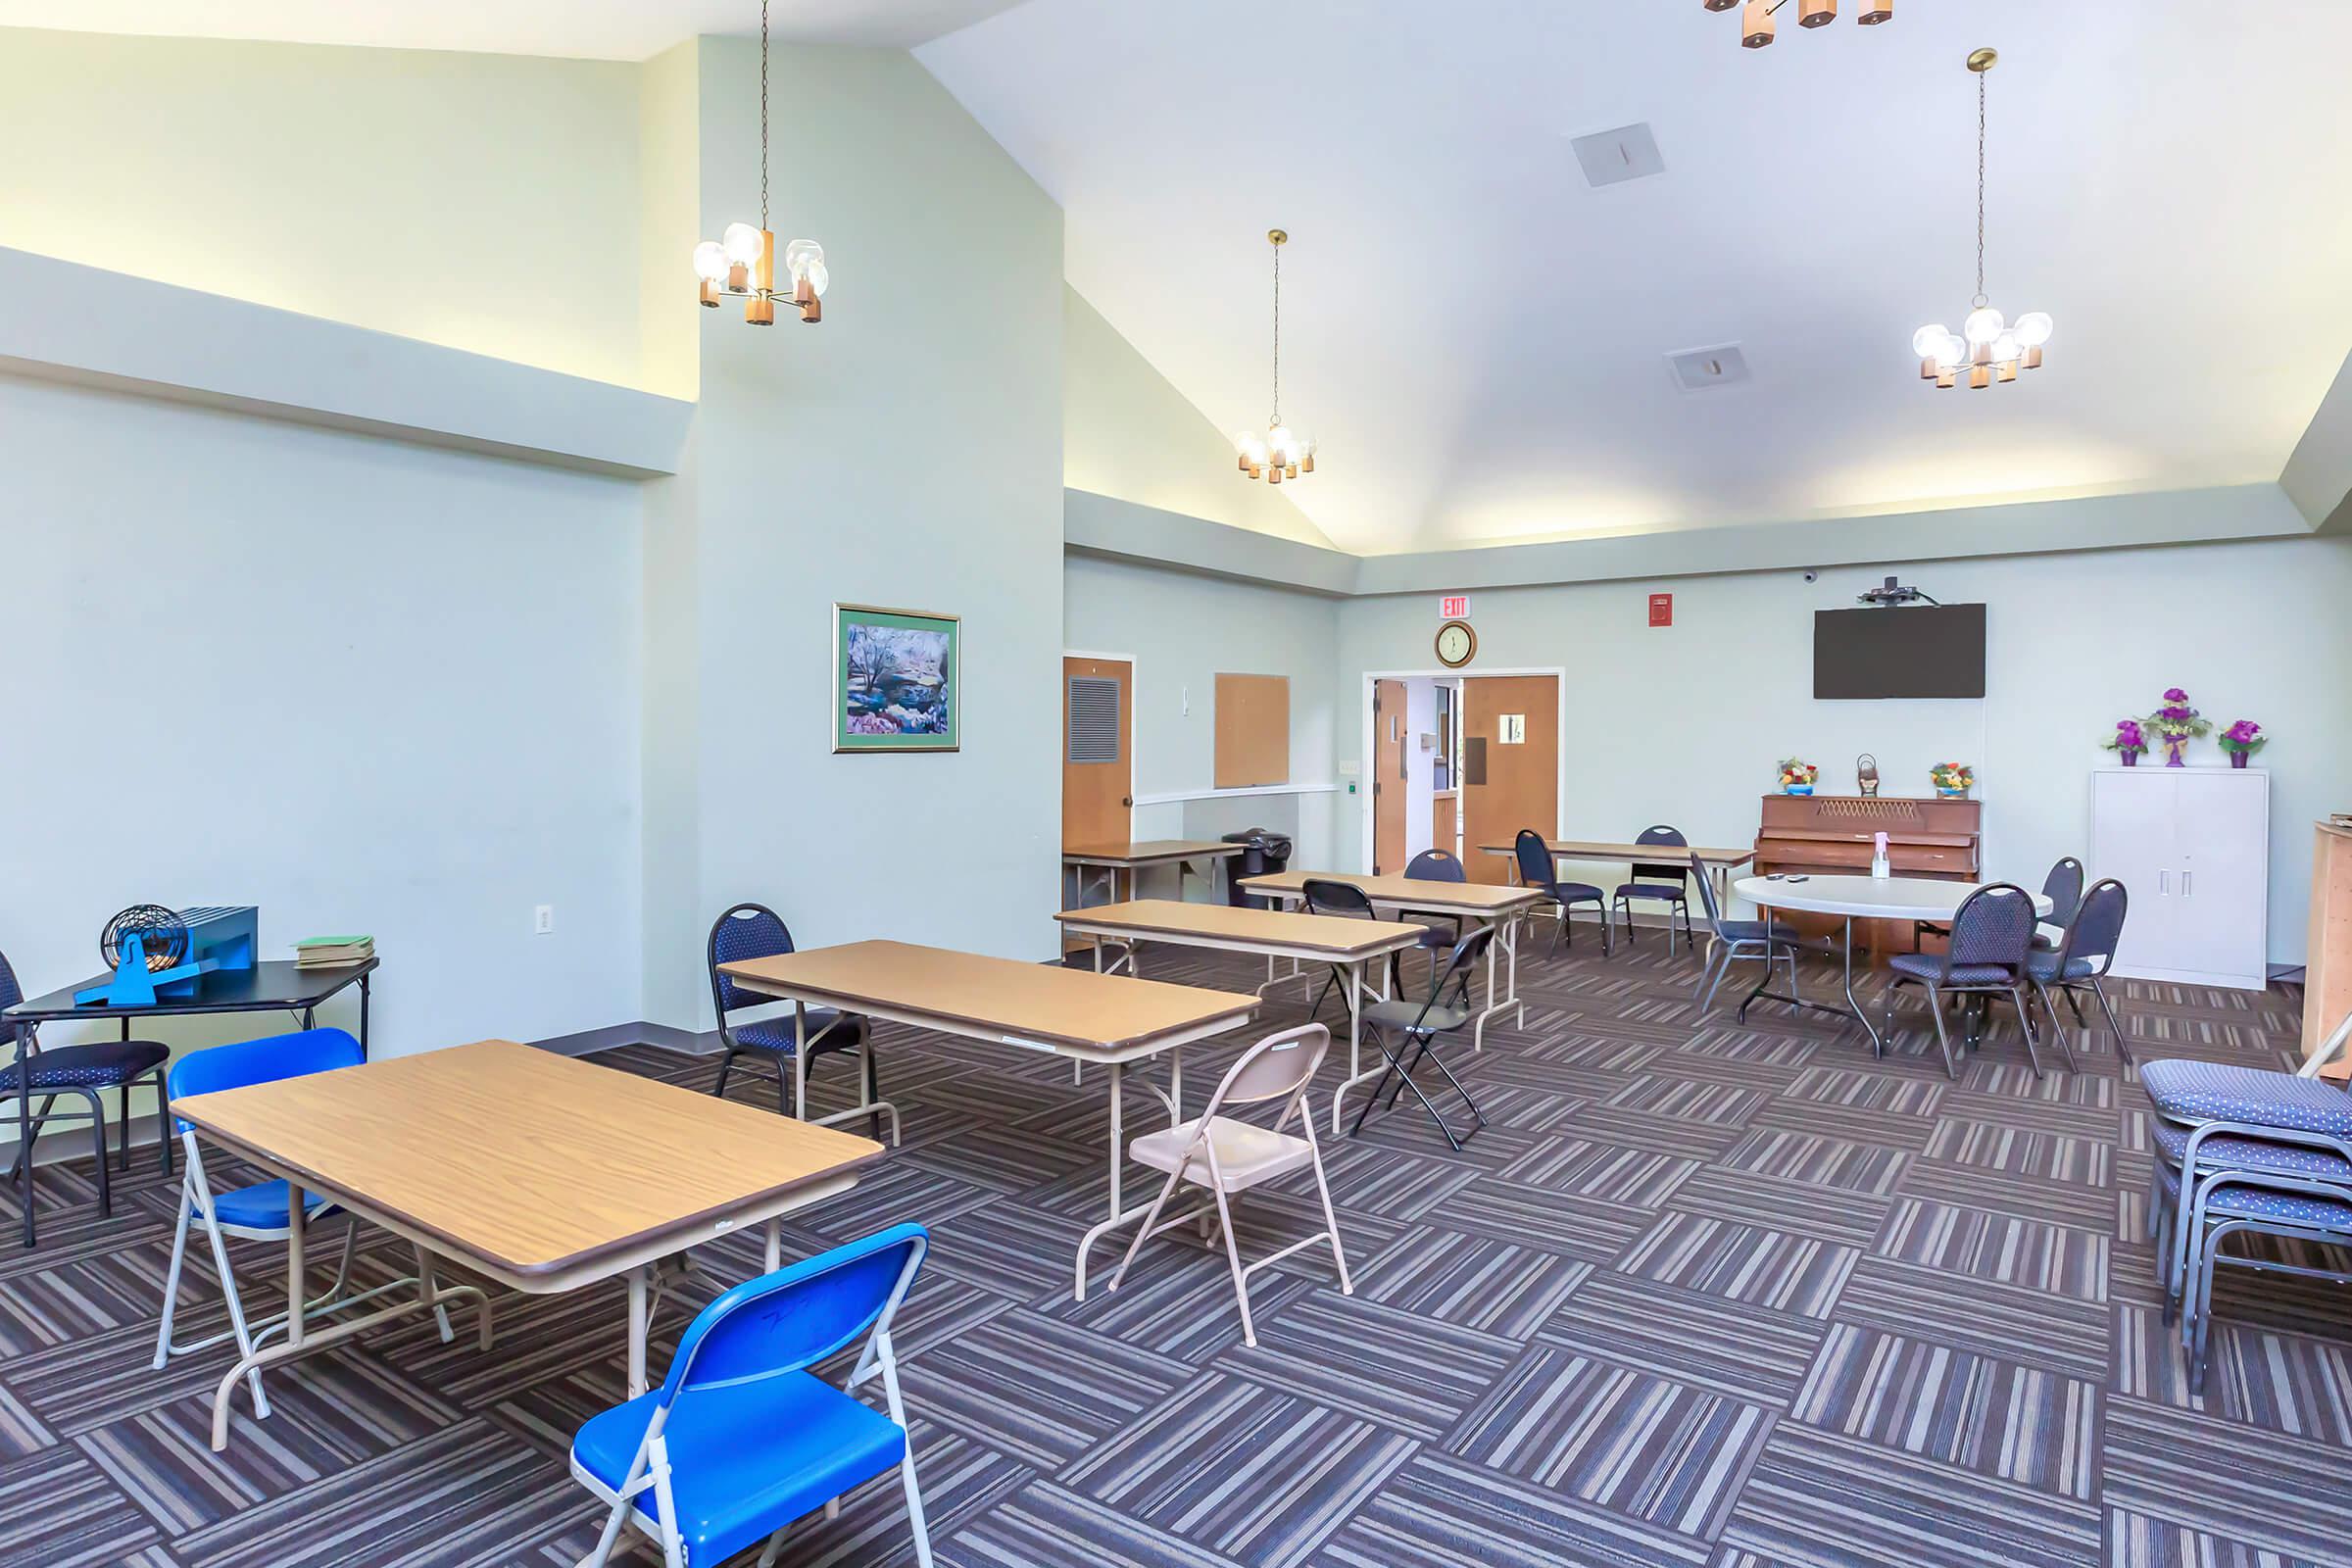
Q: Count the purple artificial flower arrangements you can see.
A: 3